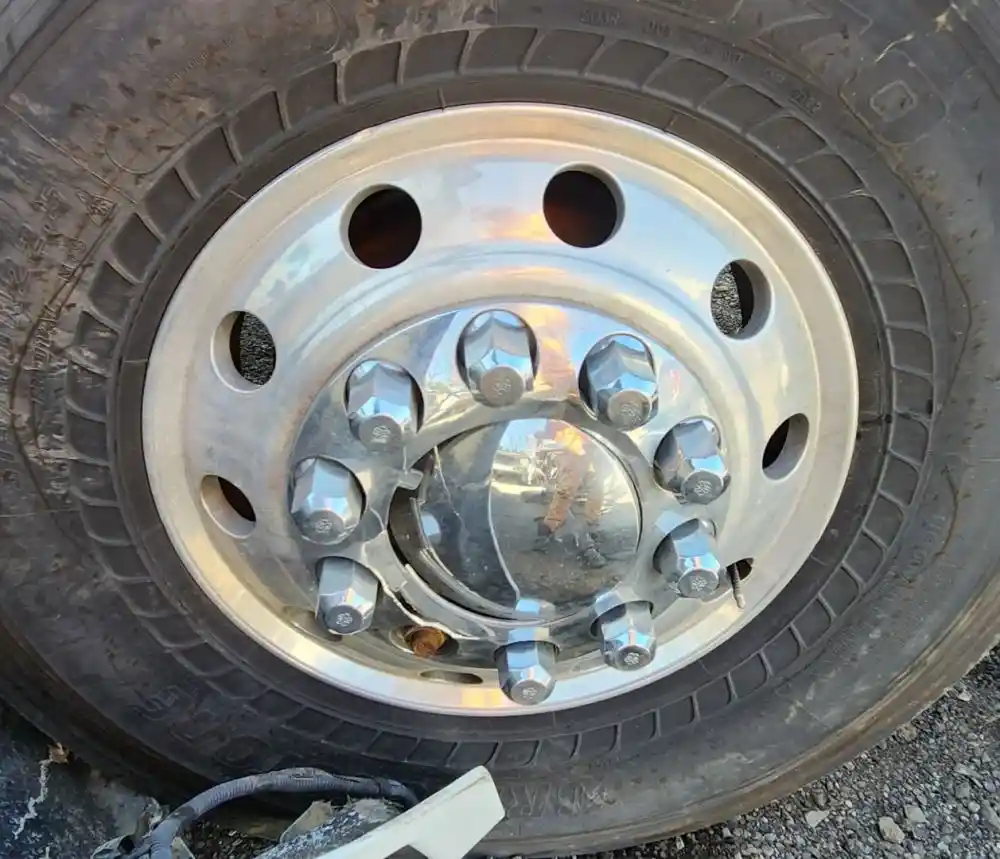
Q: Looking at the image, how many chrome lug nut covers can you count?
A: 9